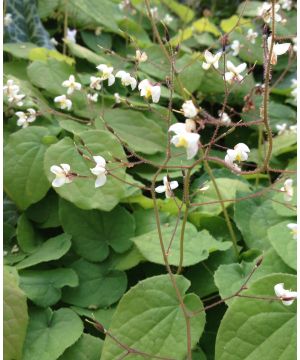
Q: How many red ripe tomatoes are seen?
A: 0